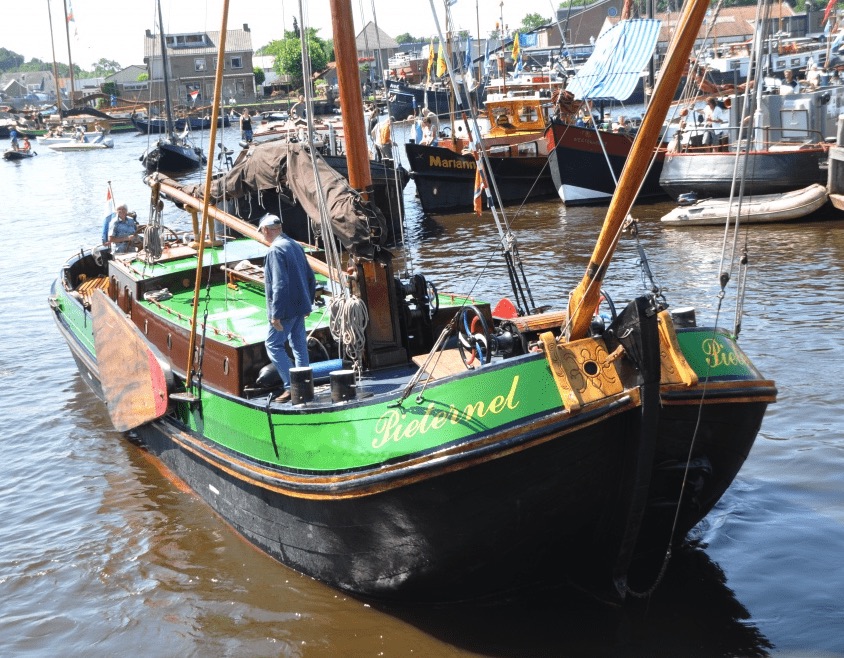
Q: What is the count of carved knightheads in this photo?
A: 2